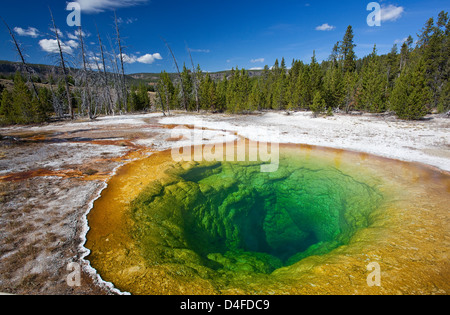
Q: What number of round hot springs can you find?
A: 1